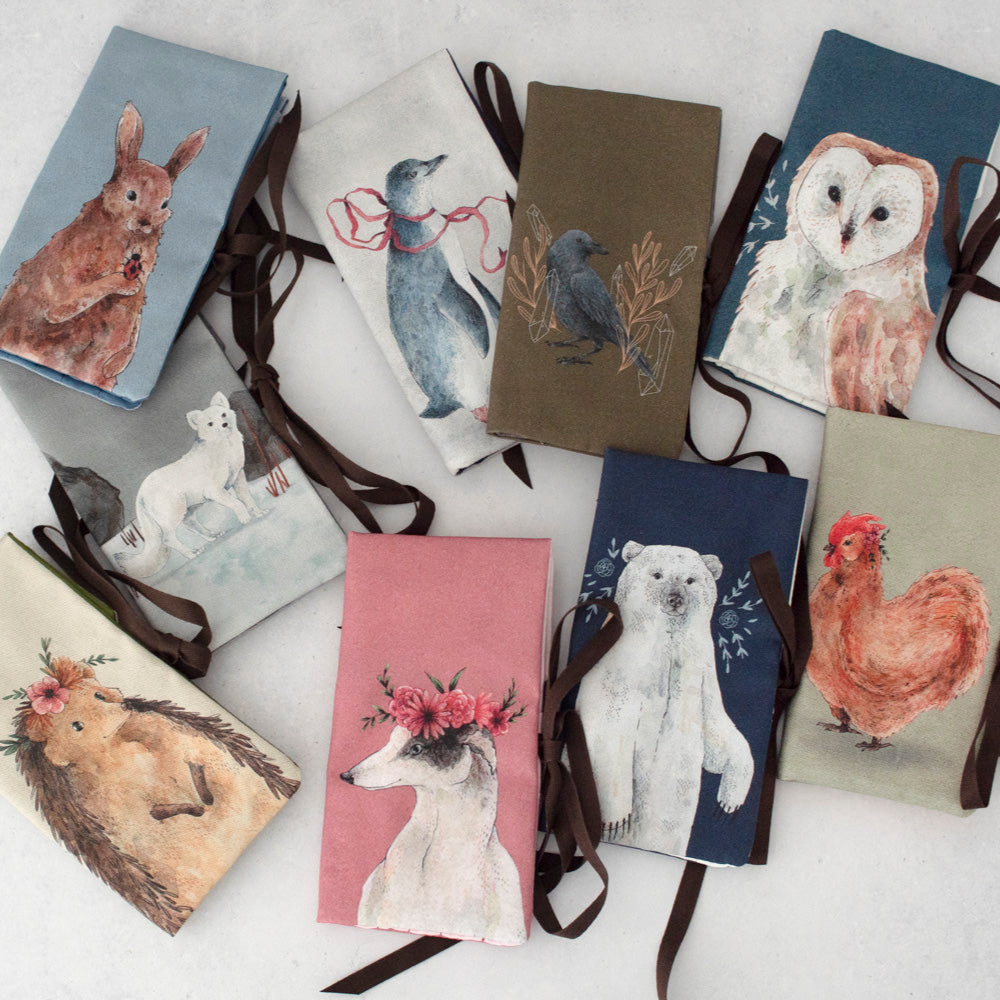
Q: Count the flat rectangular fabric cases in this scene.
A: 9